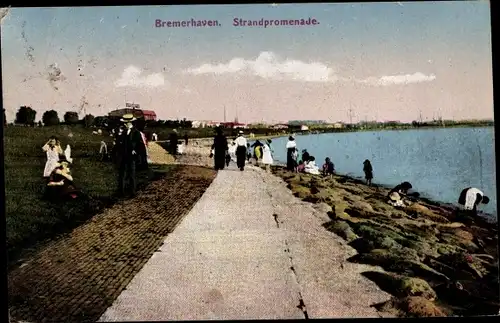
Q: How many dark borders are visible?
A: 4